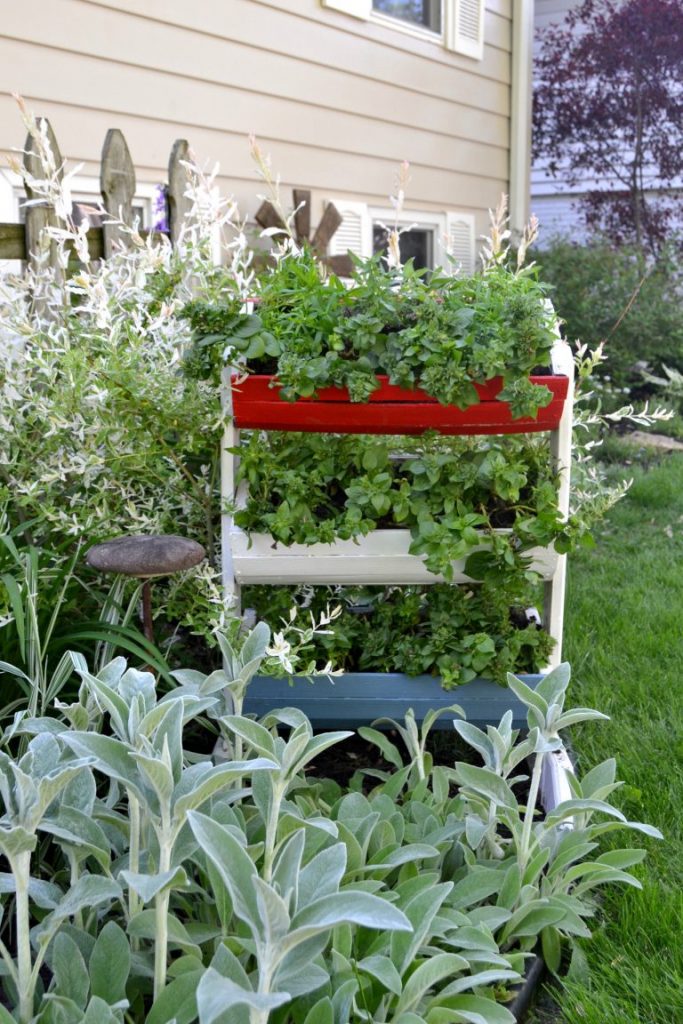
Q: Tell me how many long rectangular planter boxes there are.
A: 3